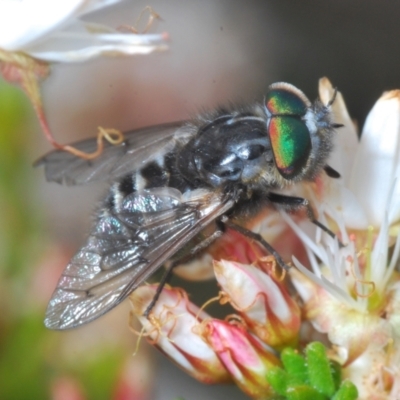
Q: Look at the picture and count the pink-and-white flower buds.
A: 3